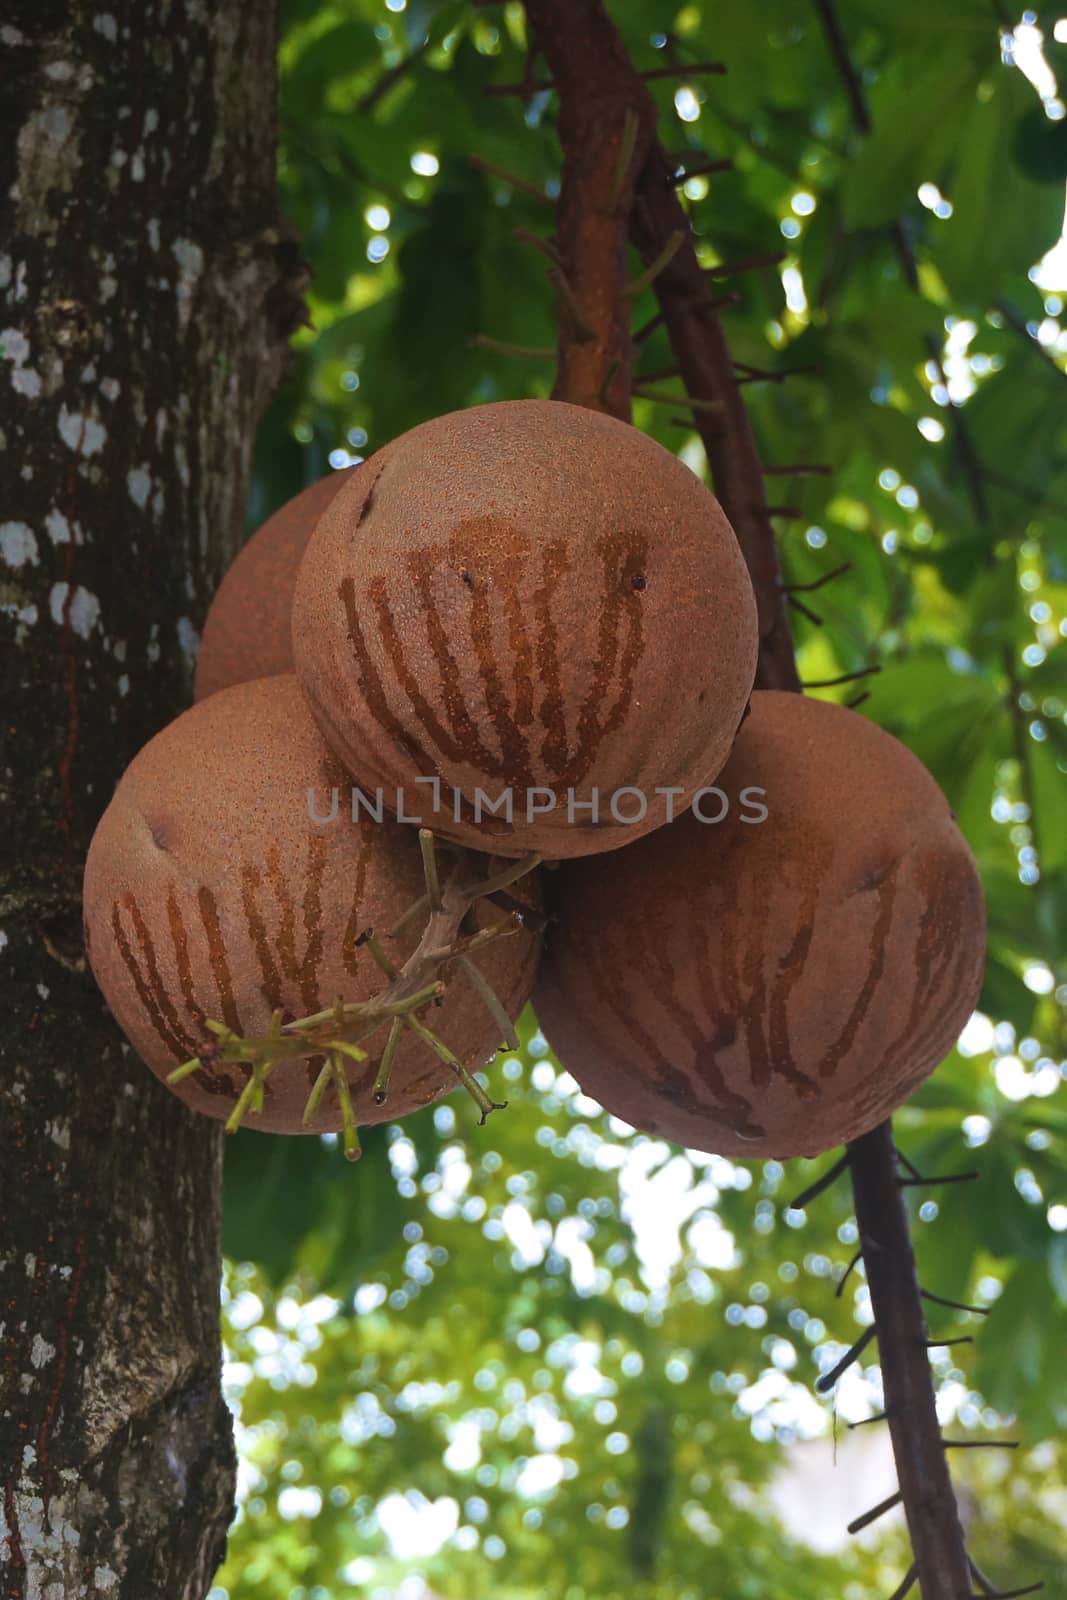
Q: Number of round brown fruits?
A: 4